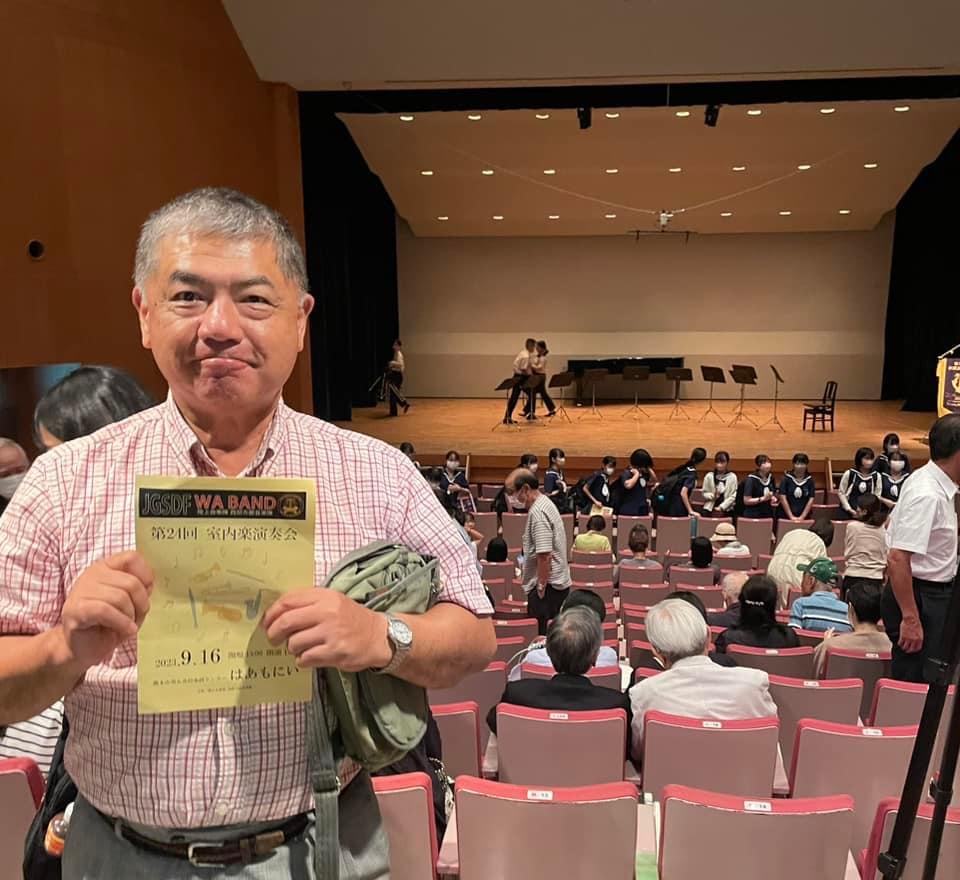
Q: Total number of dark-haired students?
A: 13